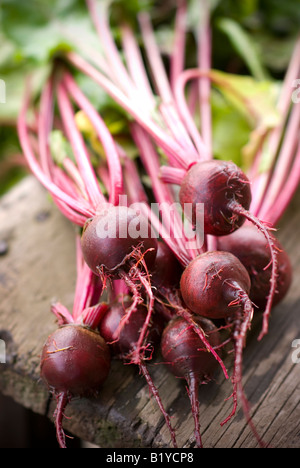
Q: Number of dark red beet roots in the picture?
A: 8